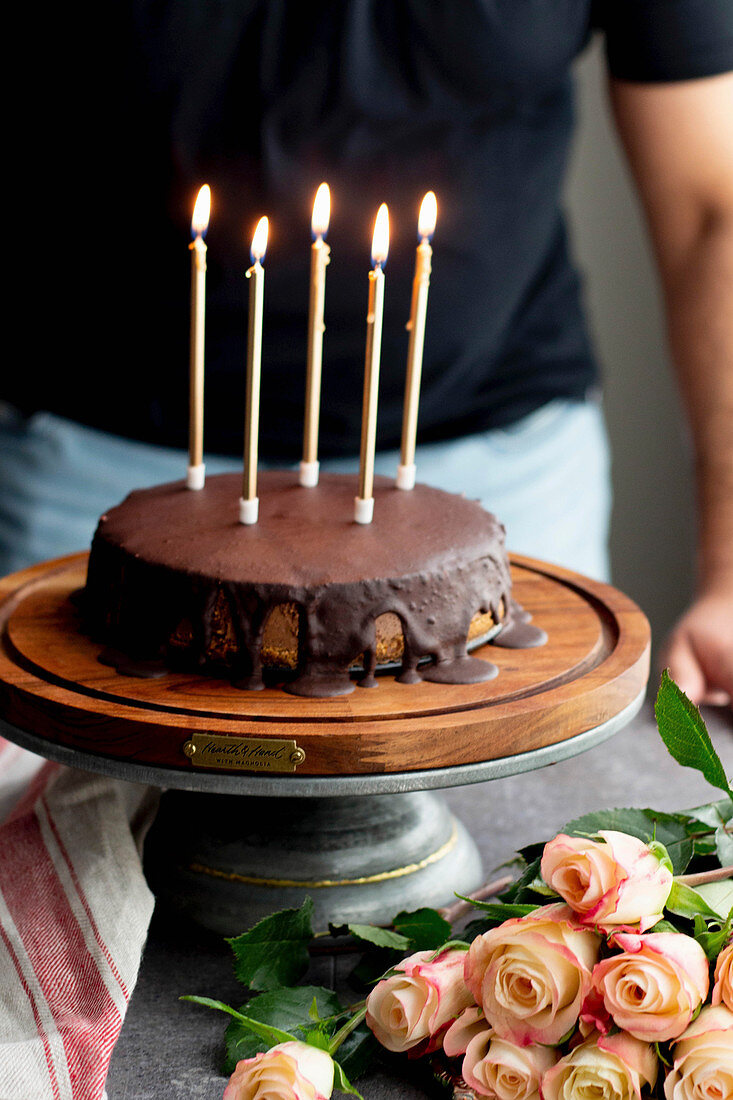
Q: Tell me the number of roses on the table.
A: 9